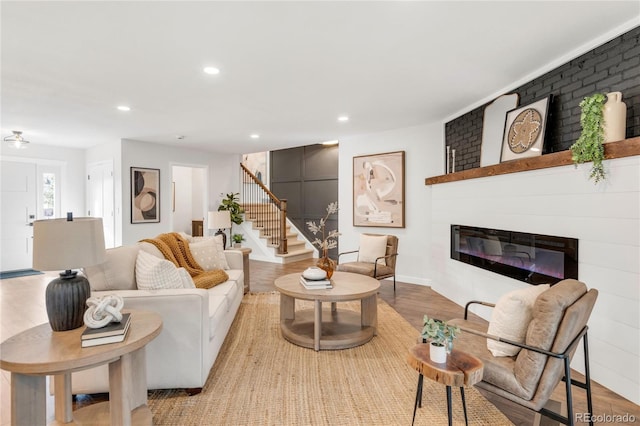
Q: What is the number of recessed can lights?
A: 4